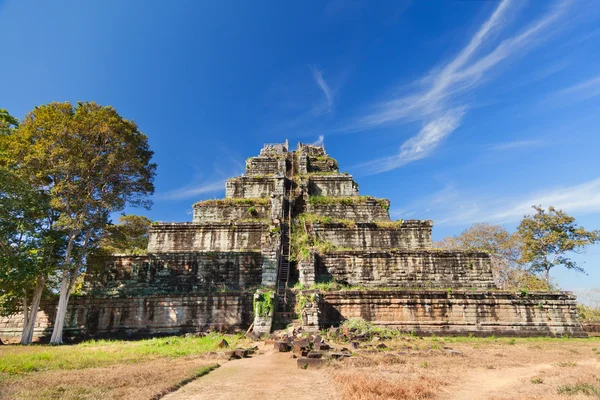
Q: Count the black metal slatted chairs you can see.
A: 0